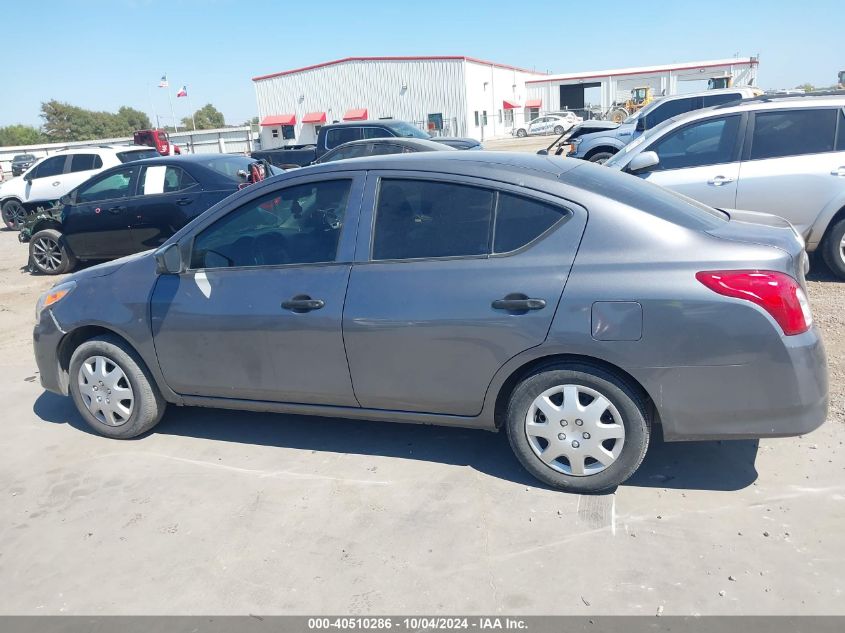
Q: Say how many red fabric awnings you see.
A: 5